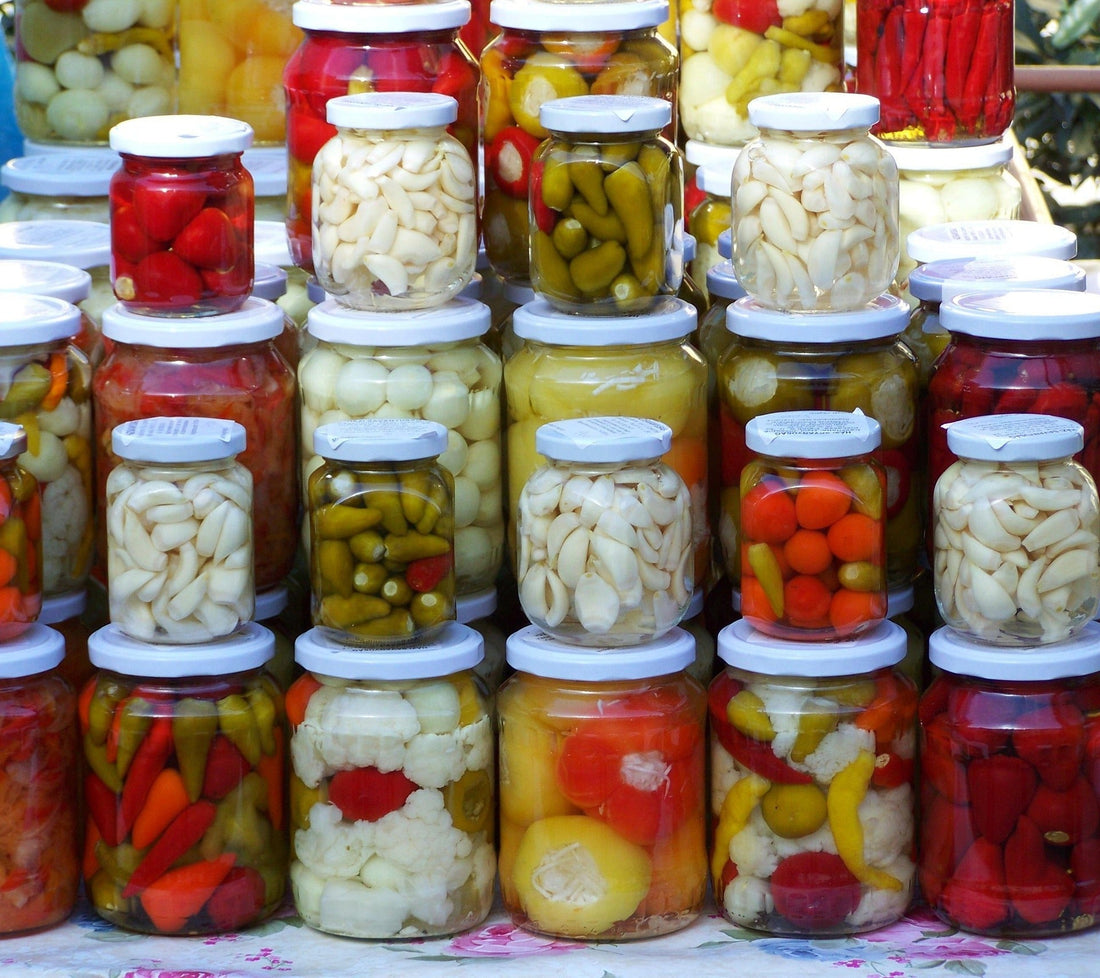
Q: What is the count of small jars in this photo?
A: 10